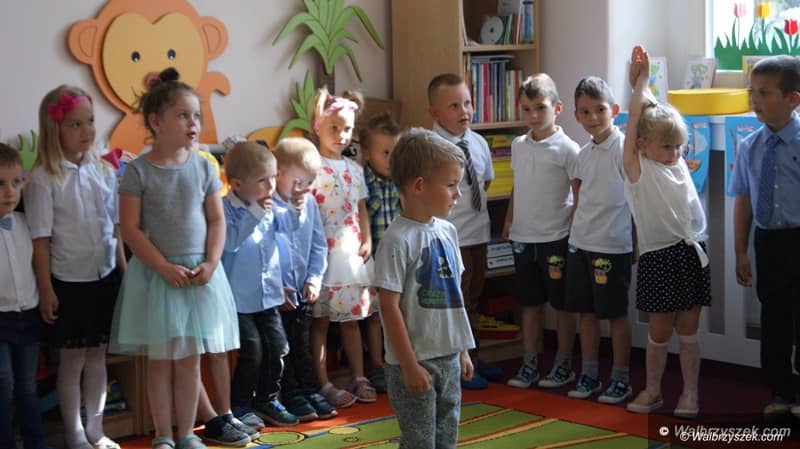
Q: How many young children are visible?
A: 13